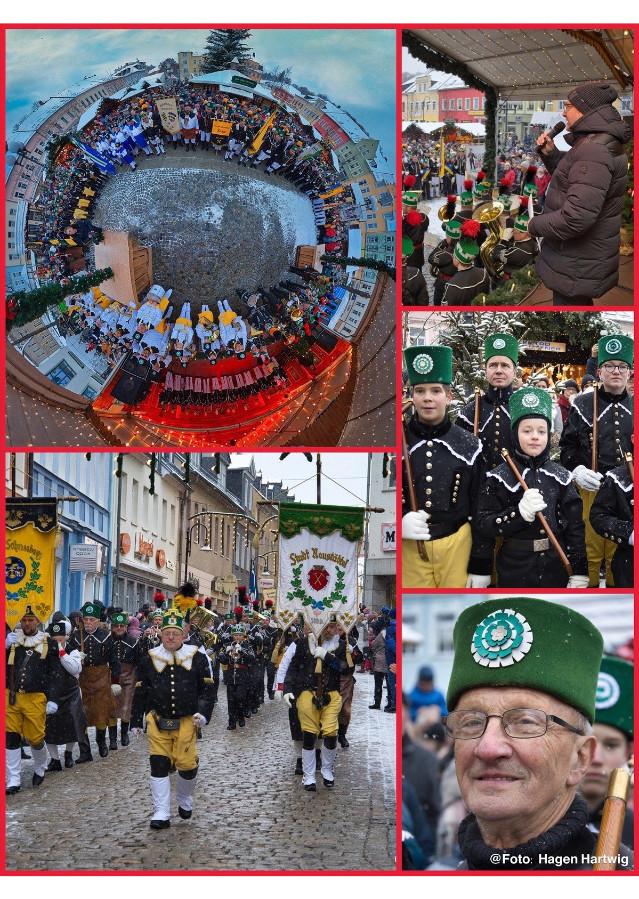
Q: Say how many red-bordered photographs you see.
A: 5